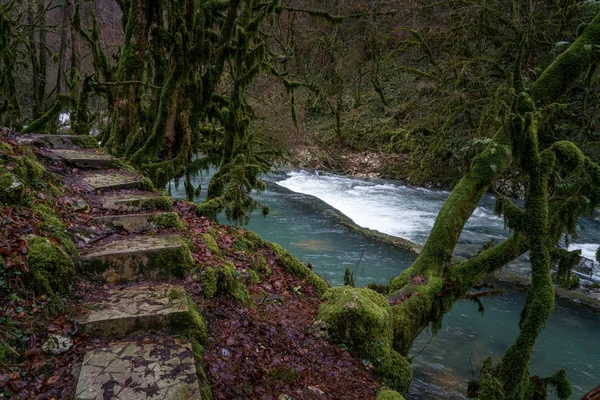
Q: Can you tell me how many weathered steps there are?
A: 8